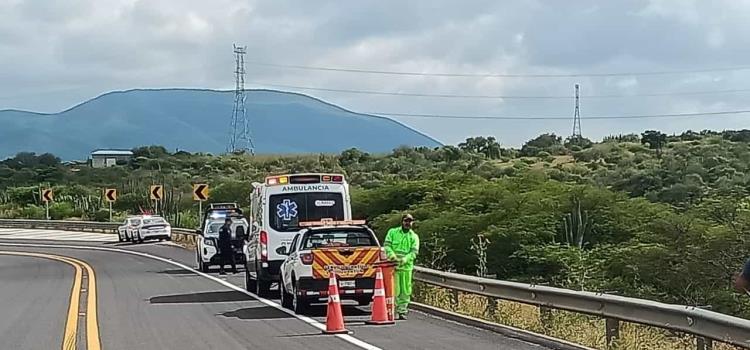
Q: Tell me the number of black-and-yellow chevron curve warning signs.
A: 4